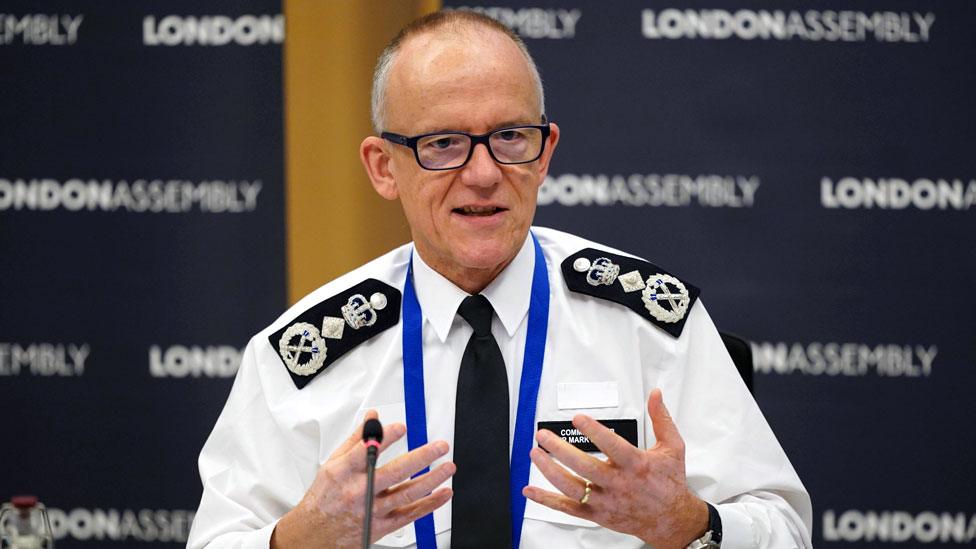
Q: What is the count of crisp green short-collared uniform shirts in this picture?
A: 0